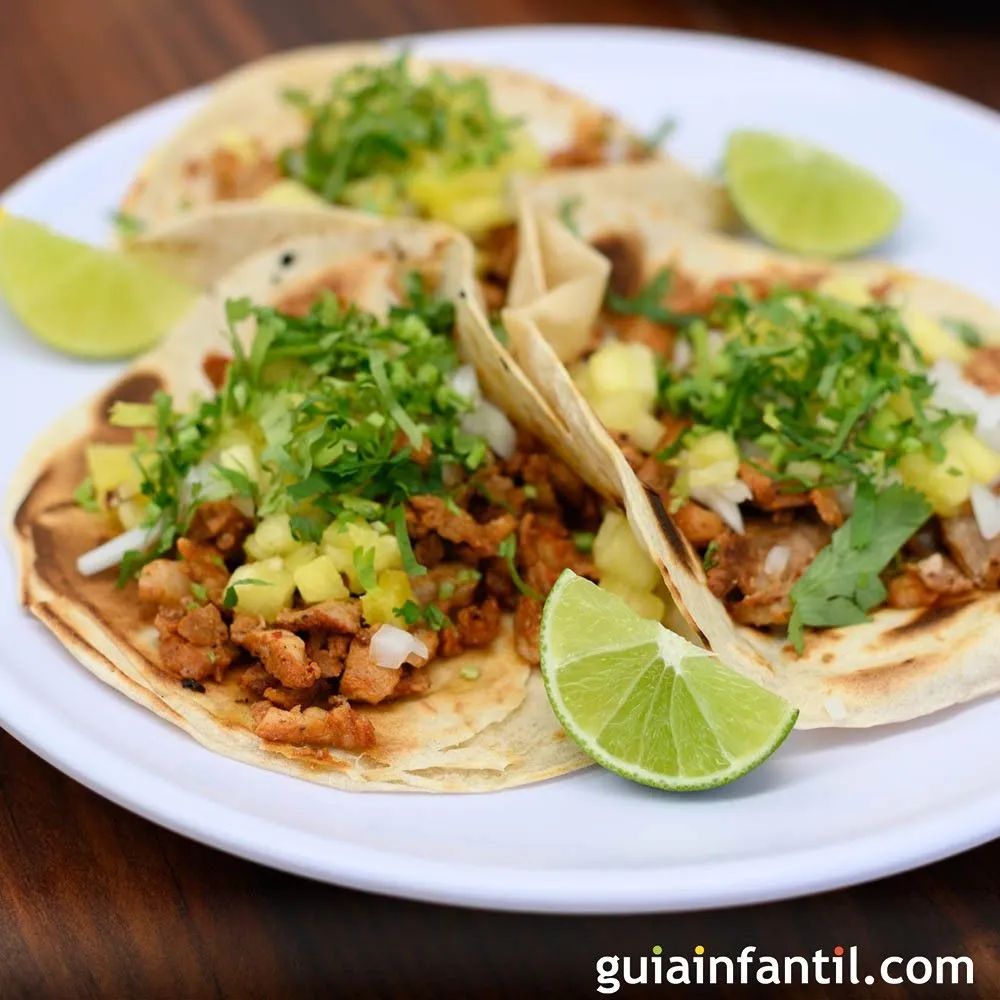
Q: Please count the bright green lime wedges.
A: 3